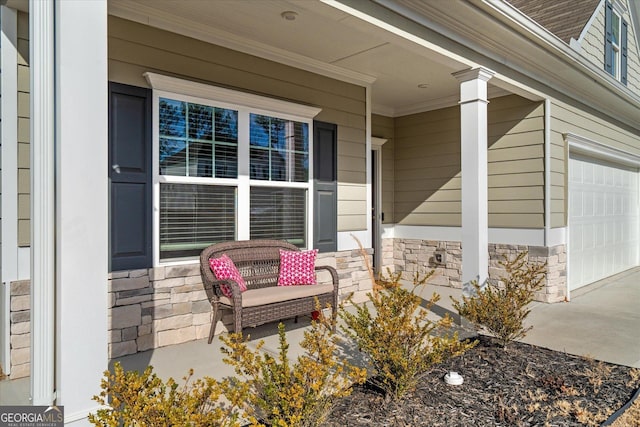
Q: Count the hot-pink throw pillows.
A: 2